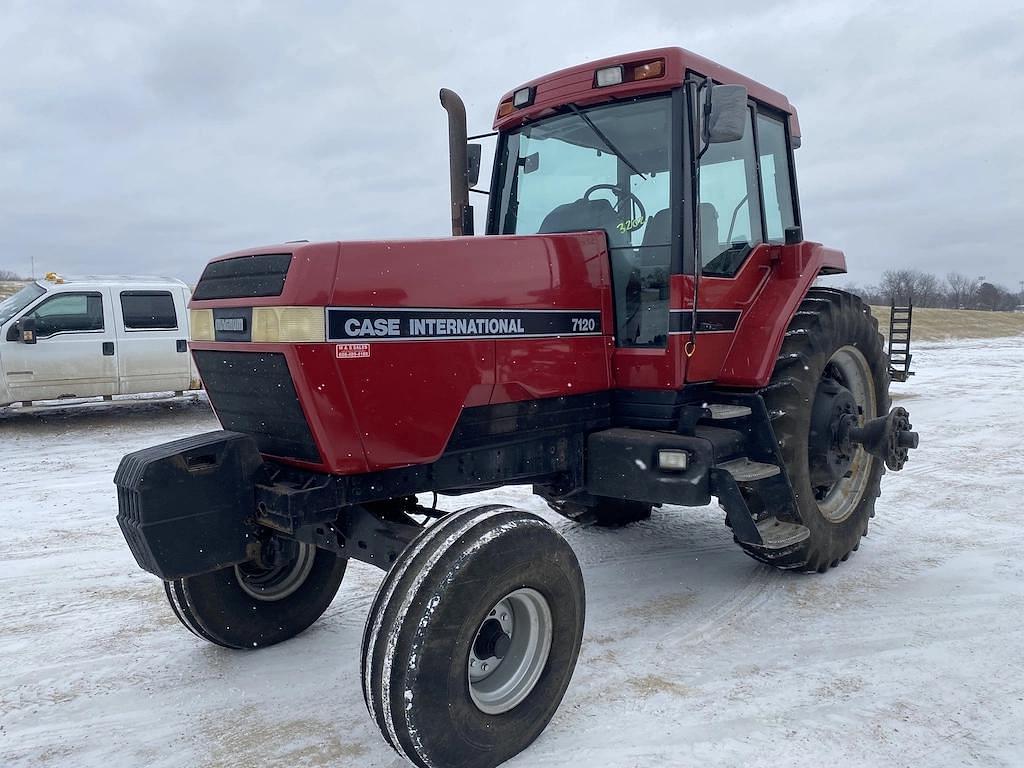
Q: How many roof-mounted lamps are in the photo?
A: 4